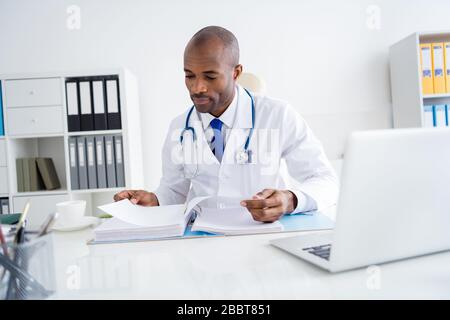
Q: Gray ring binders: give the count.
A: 6